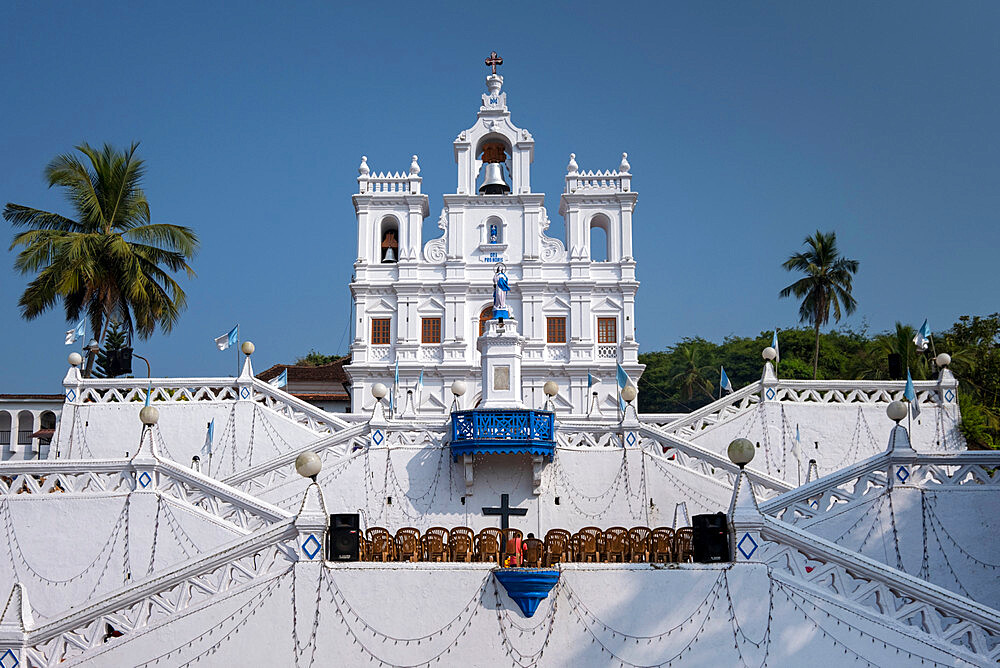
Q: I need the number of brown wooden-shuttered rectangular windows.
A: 4